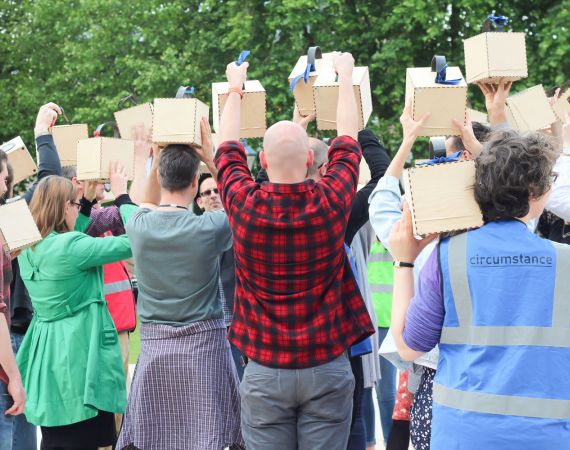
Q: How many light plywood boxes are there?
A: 15